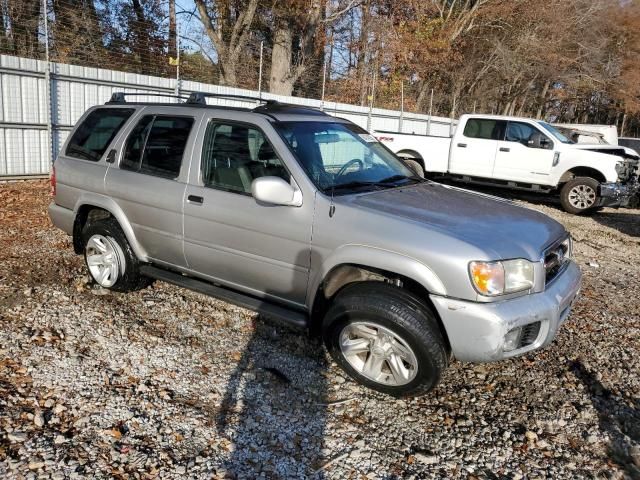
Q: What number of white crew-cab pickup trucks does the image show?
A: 1